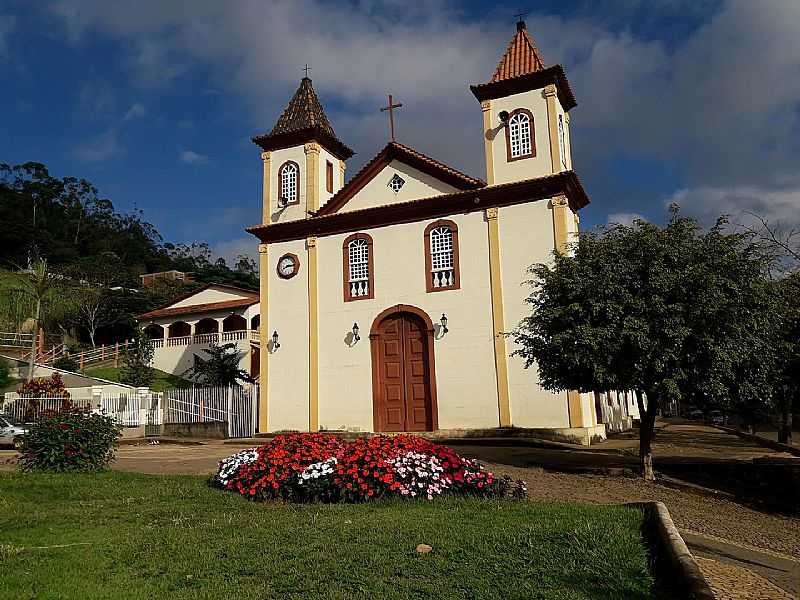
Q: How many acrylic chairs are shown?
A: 0